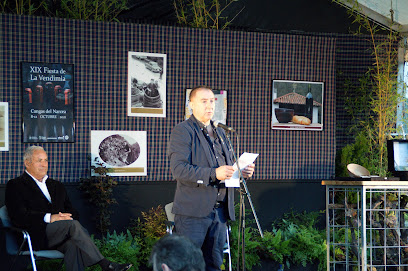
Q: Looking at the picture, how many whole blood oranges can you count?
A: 0